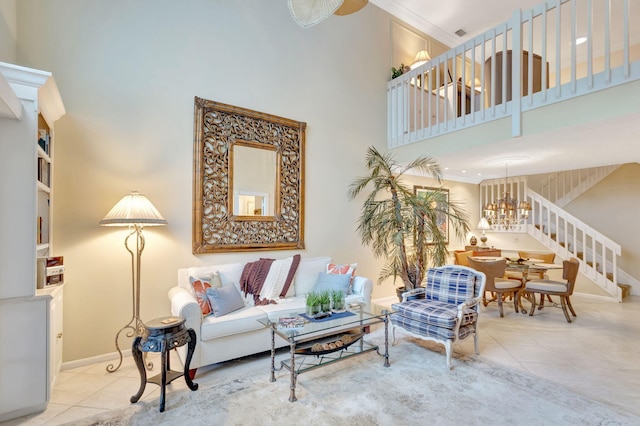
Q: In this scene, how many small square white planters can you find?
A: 3